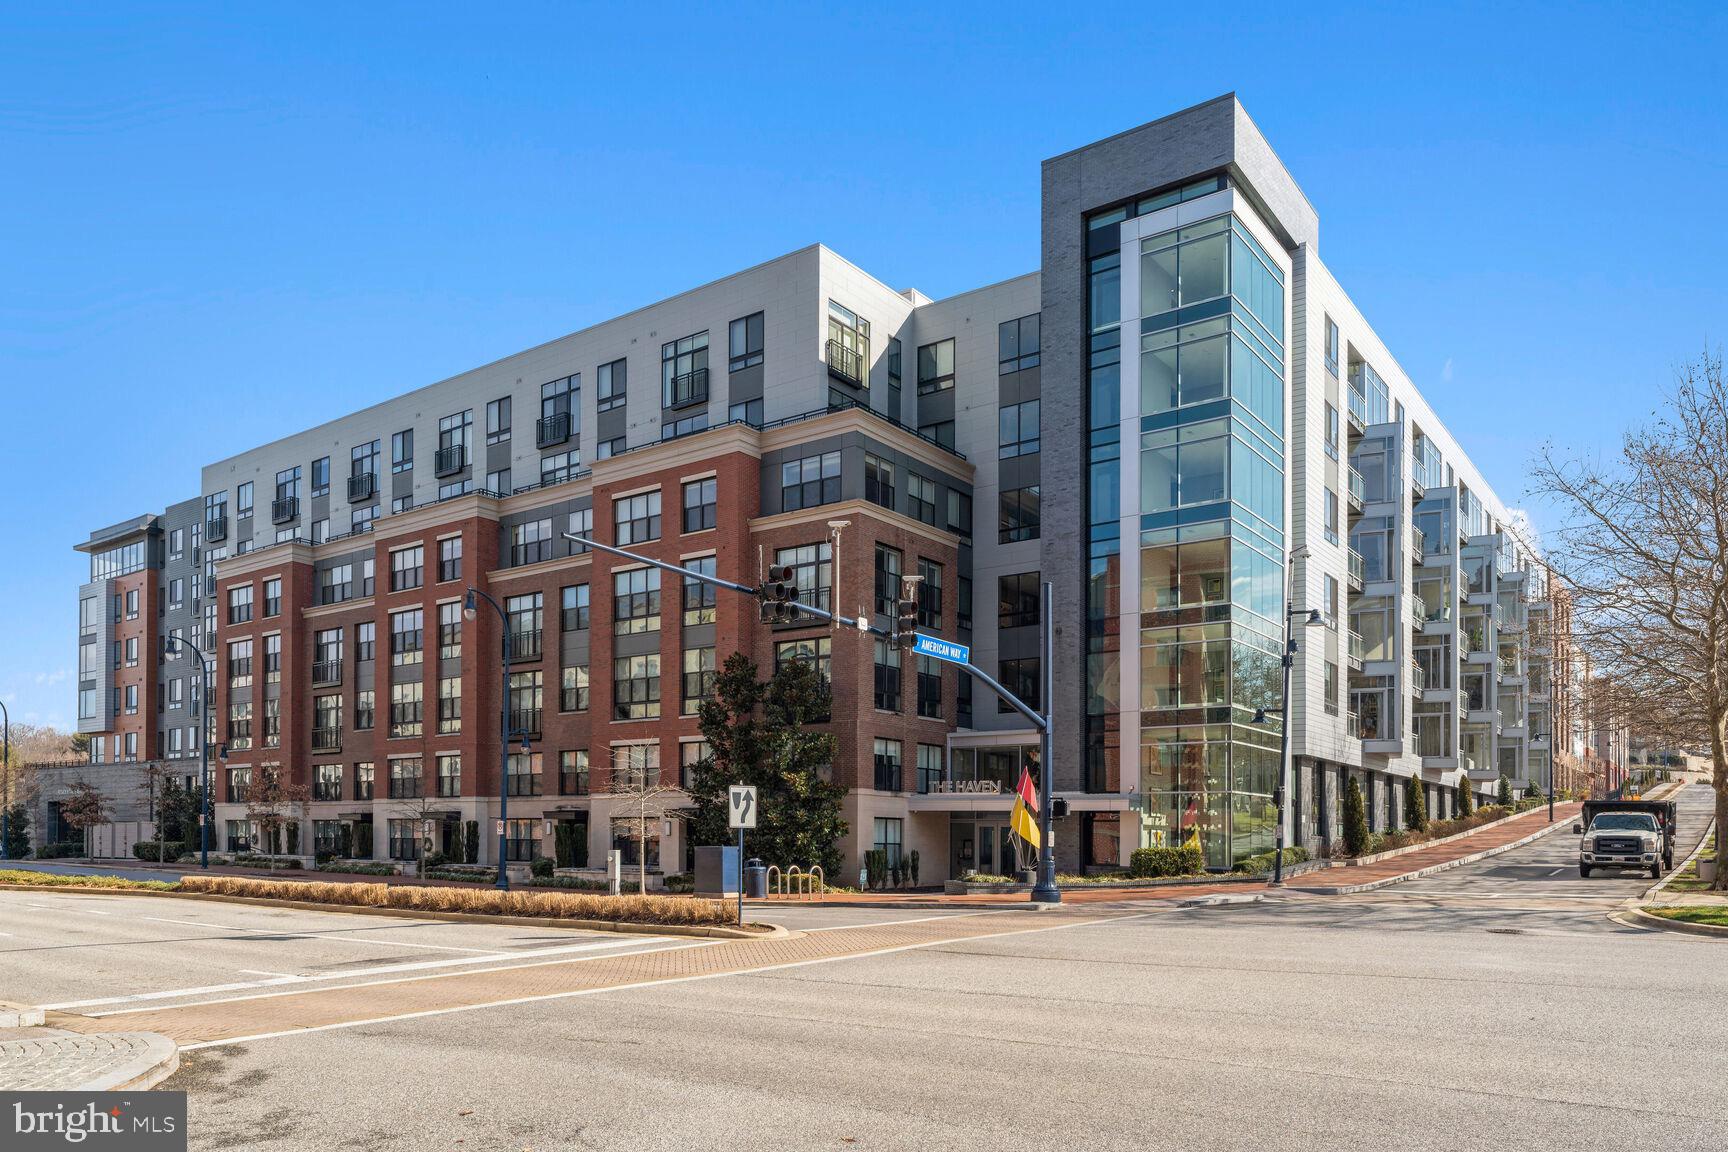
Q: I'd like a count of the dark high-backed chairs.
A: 0